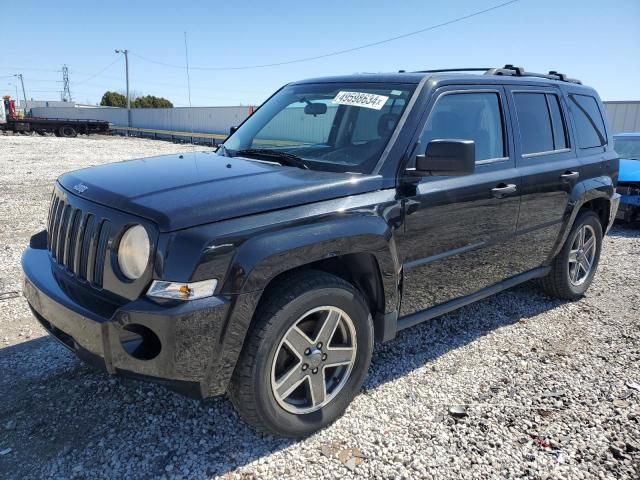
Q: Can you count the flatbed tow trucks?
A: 1